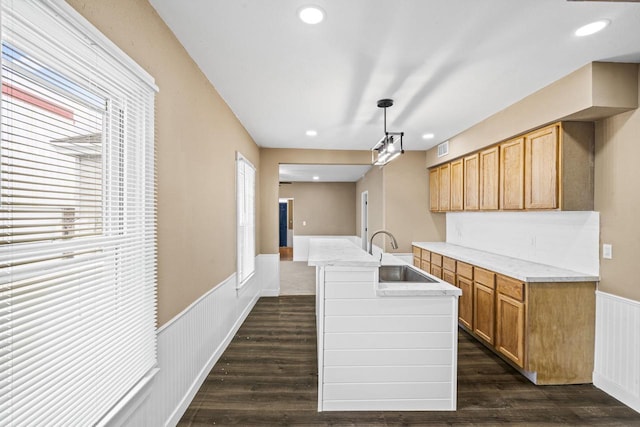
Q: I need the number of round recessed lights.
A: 5